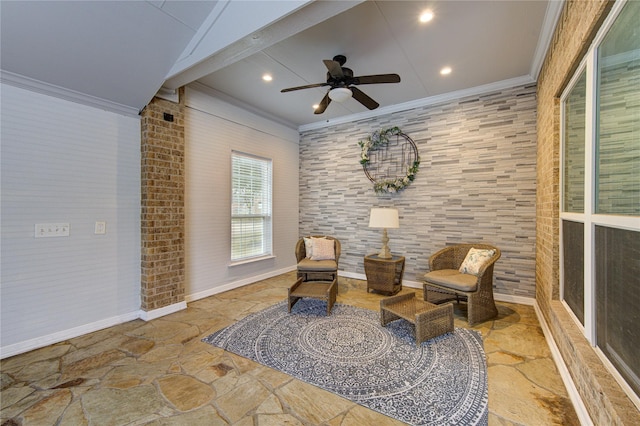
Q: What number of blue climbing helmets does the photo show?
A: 0